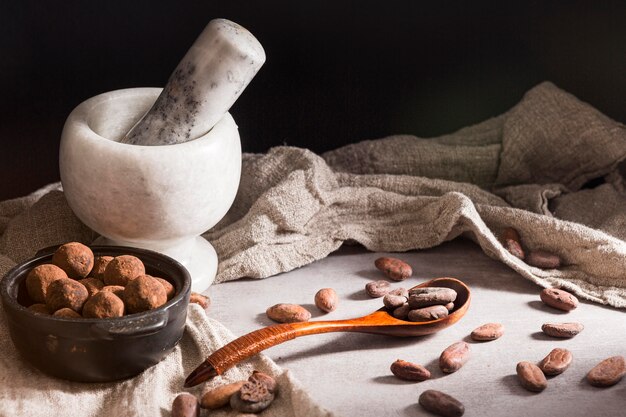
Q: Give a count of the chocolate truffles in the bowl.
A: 12